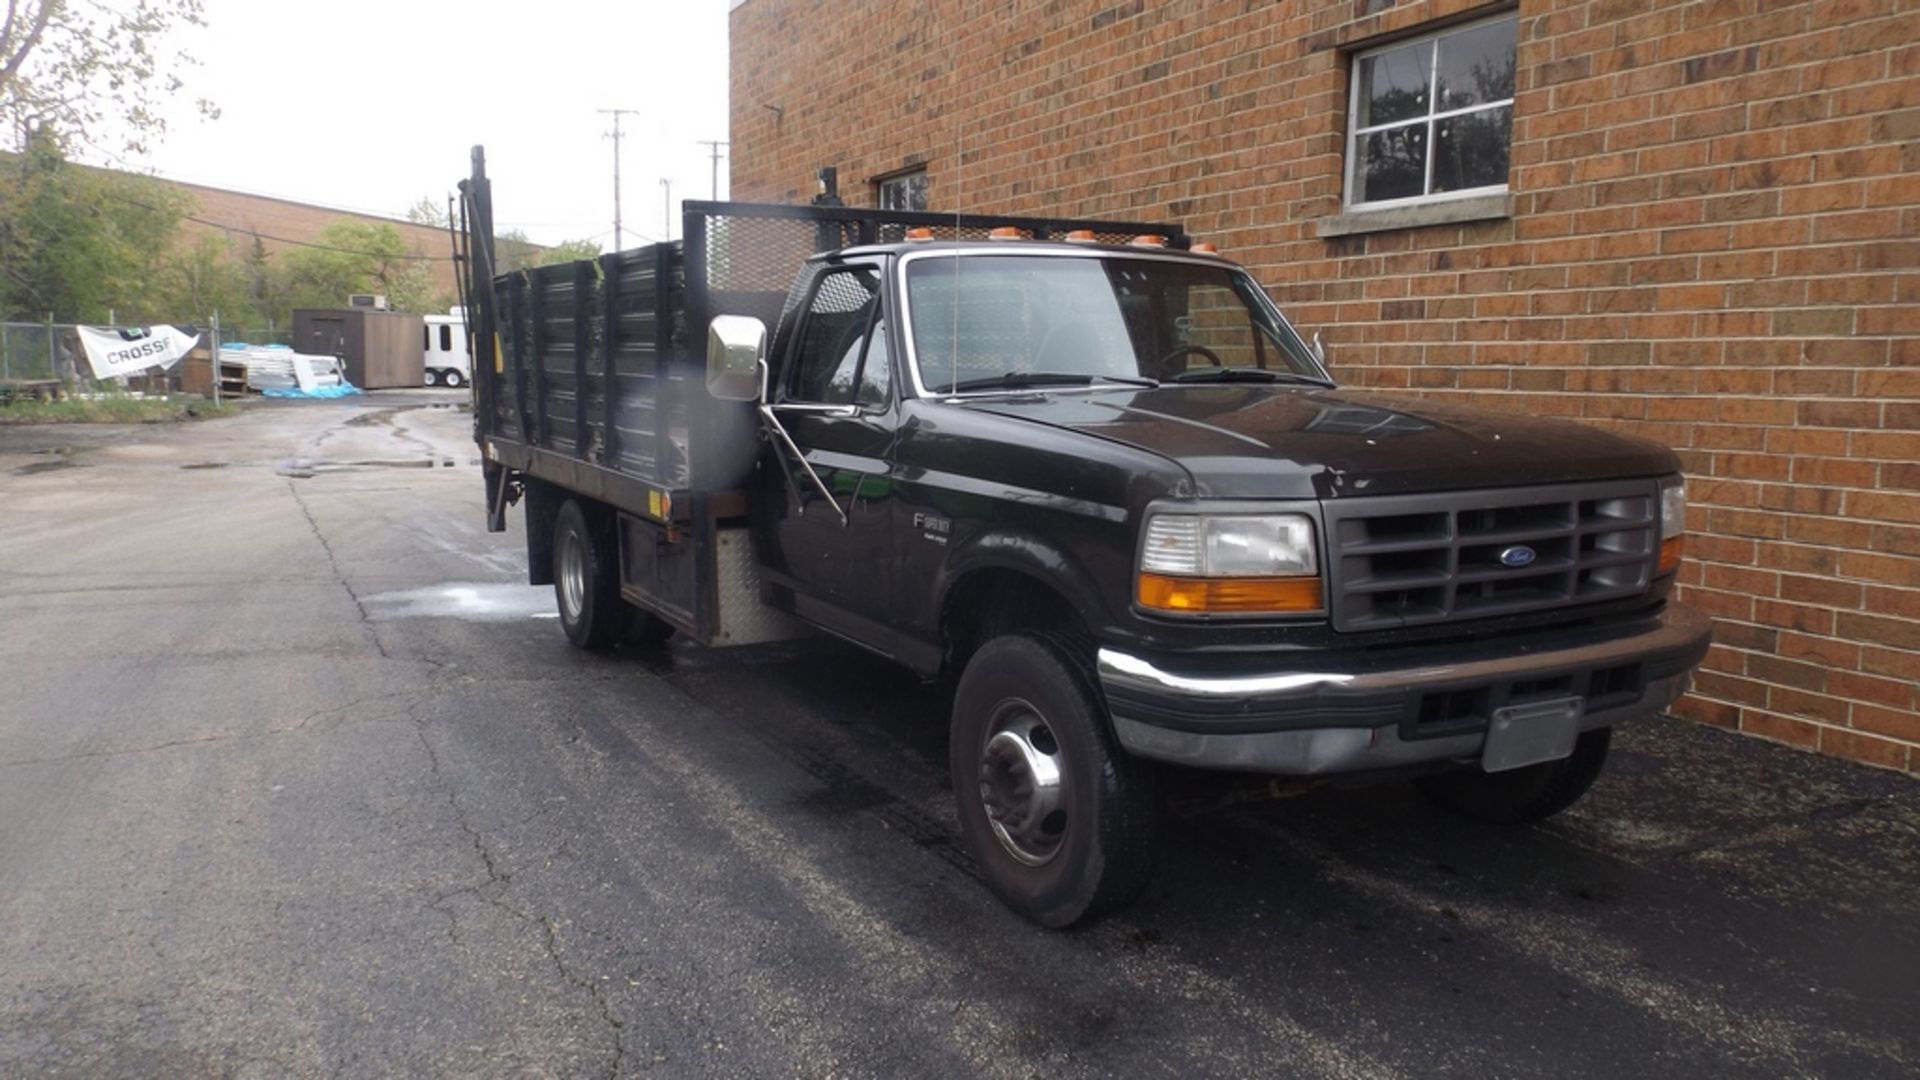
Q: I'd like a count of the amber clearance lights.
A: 5